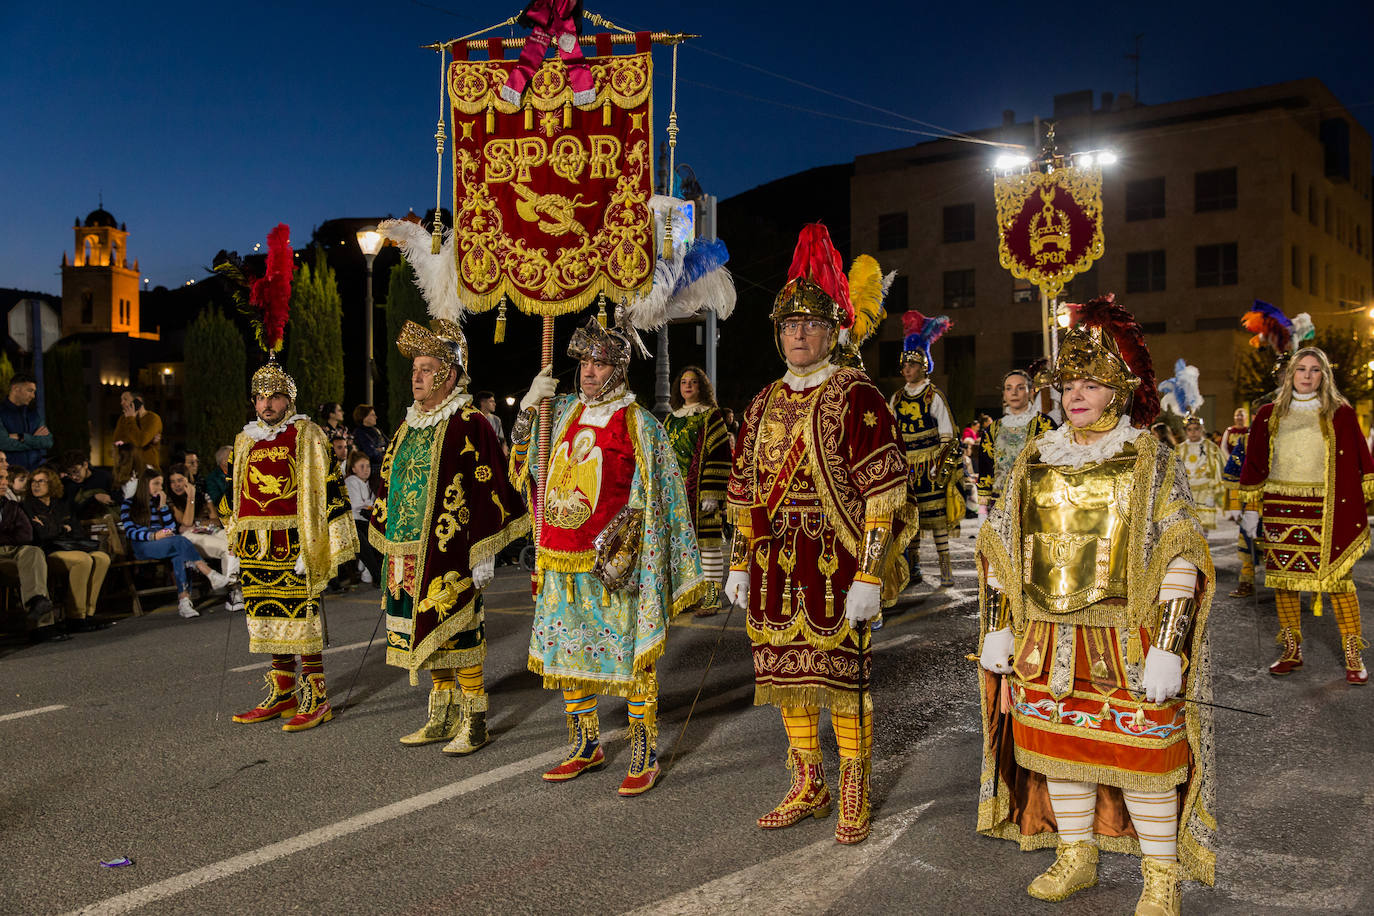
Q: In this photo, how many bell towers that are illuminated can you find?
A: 1